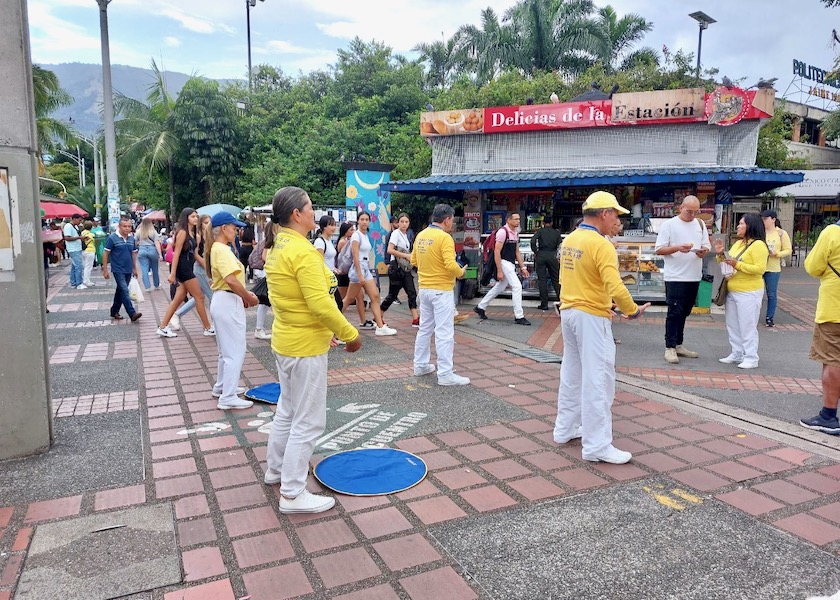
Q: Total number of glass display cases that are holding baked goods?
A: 1